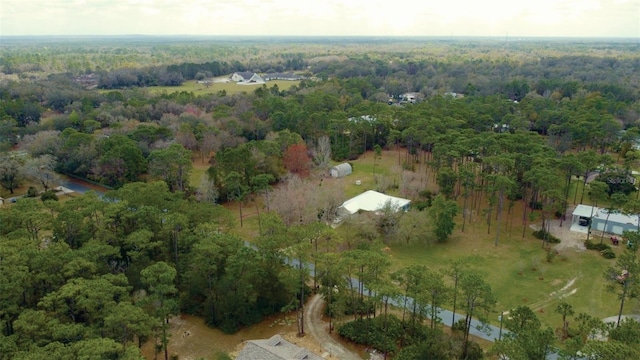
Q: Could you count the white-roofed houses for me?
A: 2